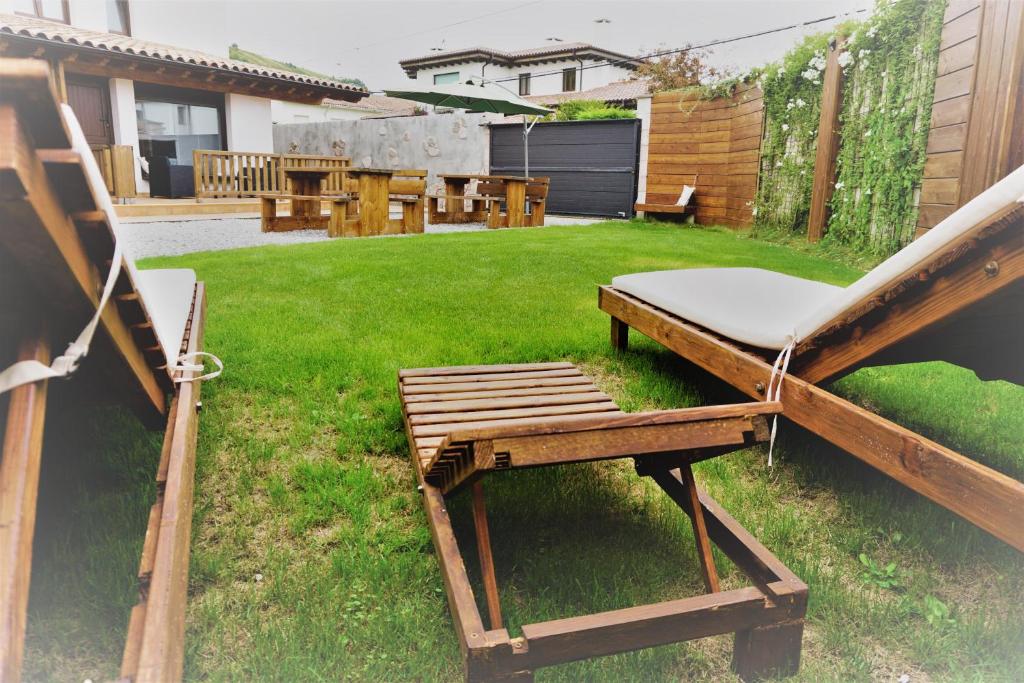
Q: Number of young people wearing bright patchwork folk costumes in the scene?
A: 0